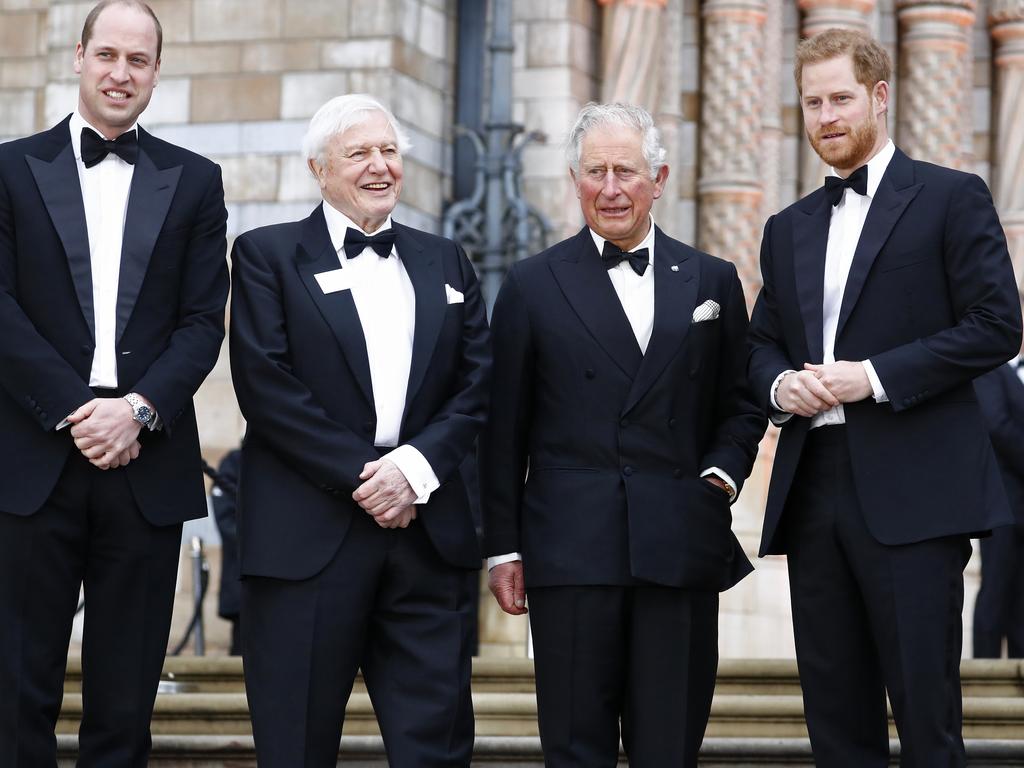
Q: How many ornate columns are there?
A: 5